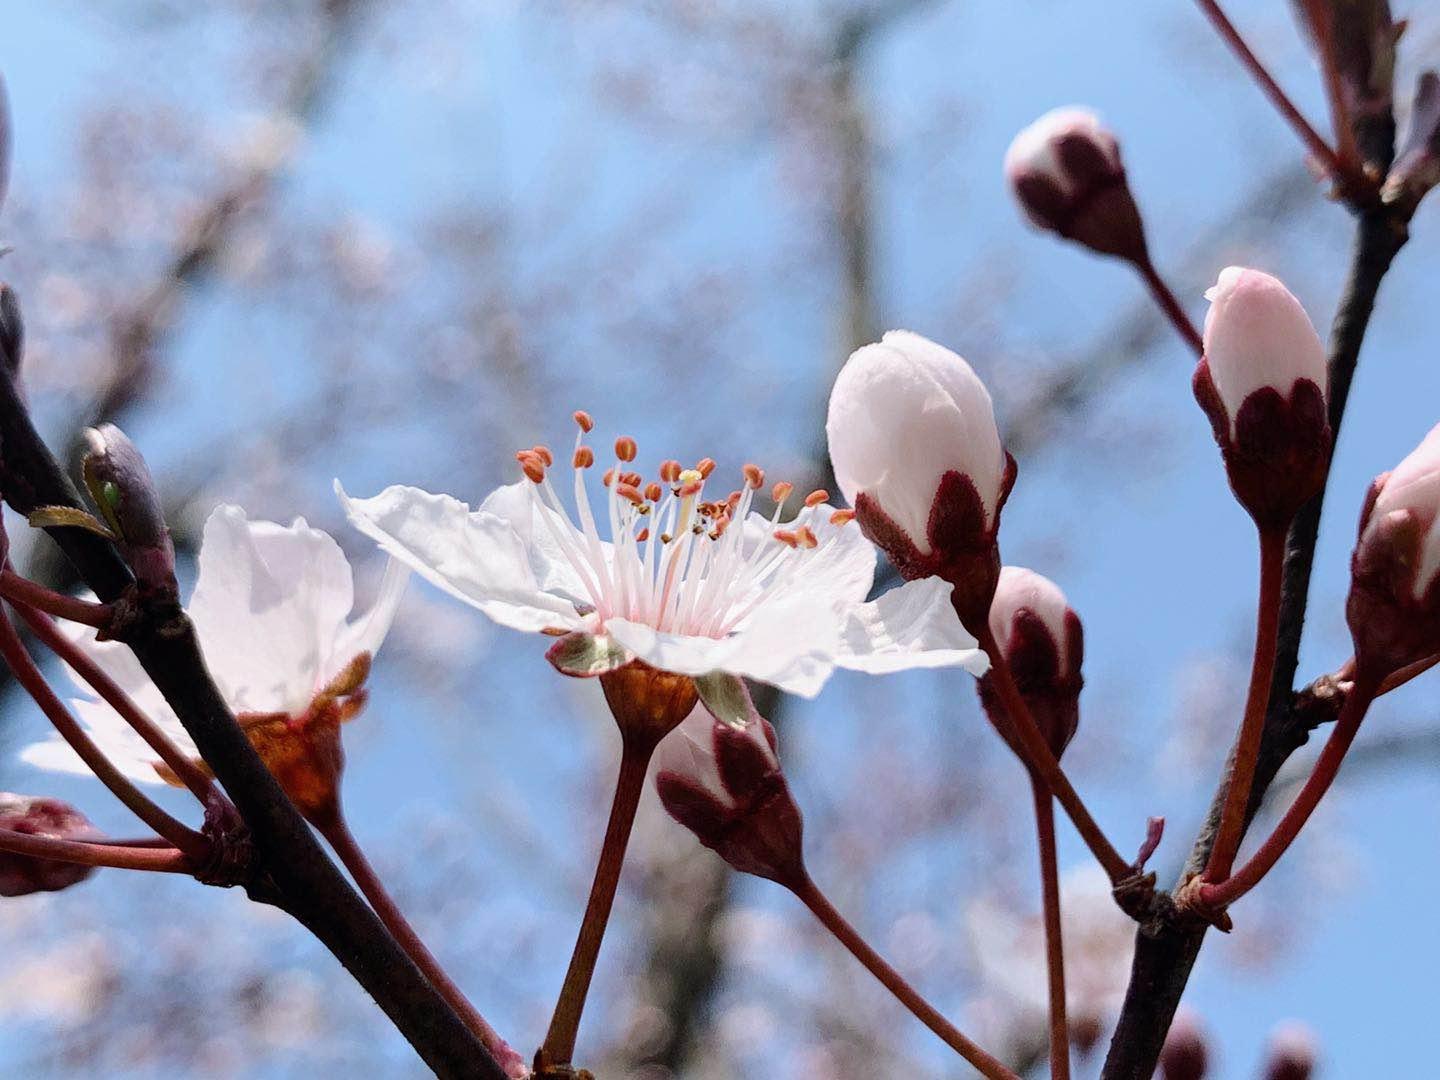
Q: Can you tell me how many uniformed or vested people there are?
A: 0